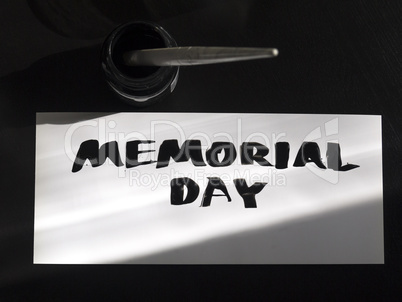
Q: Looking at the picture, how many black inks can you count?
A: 1